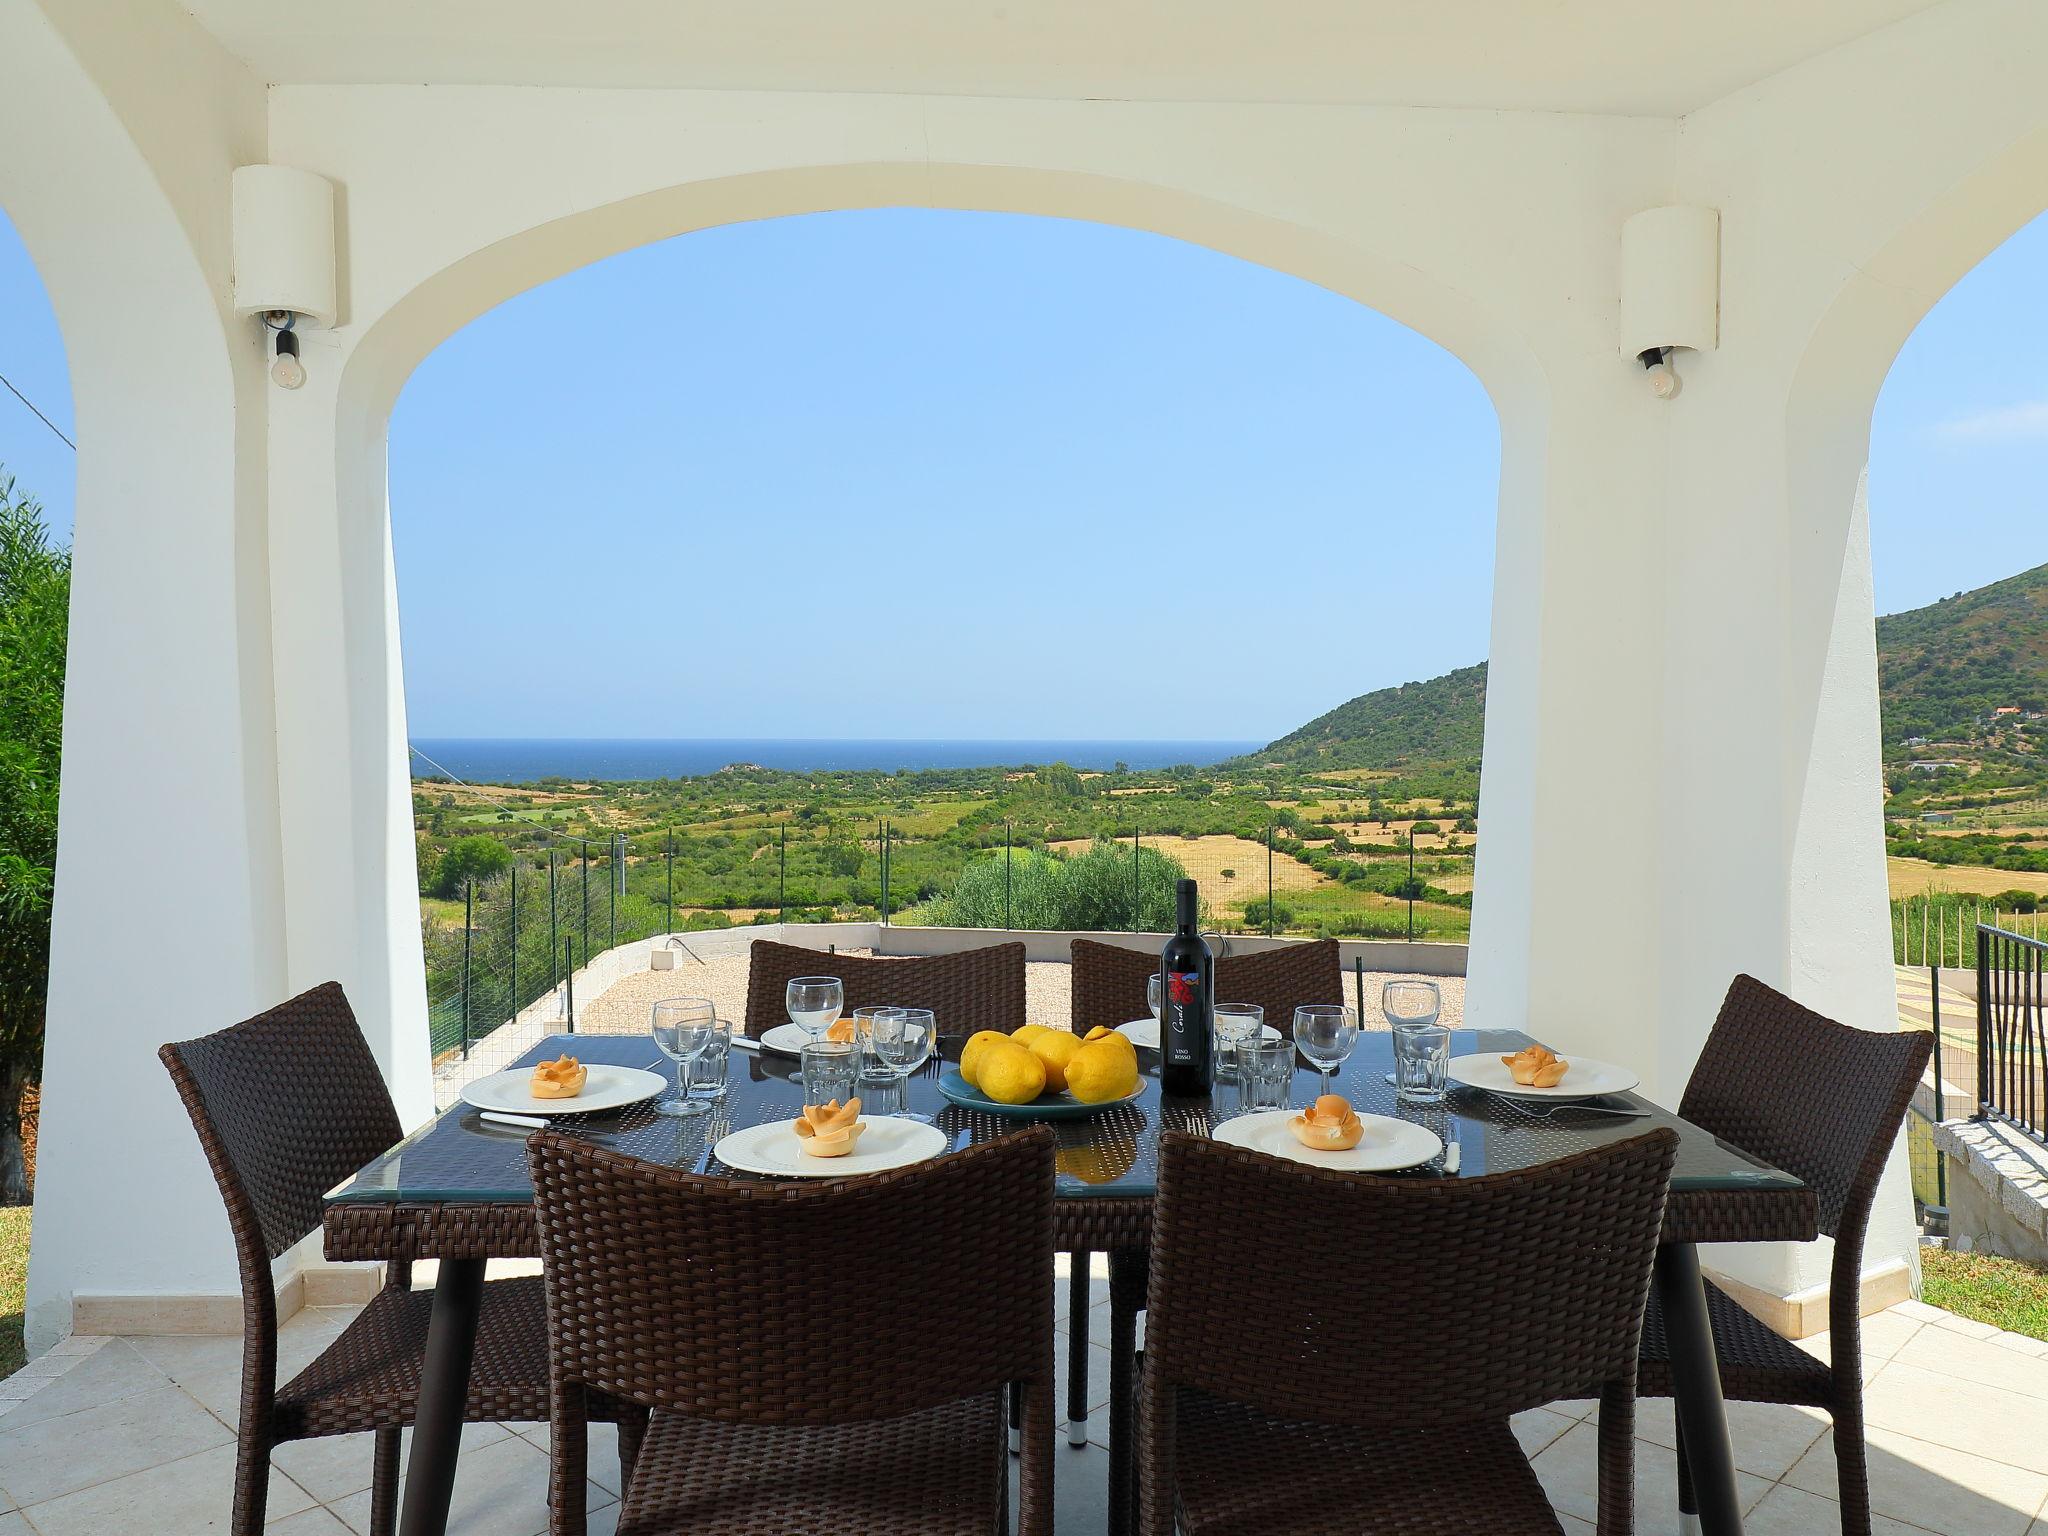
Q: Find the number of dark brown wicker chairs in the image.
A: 6